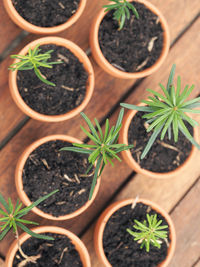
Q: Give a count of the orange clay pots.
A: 7